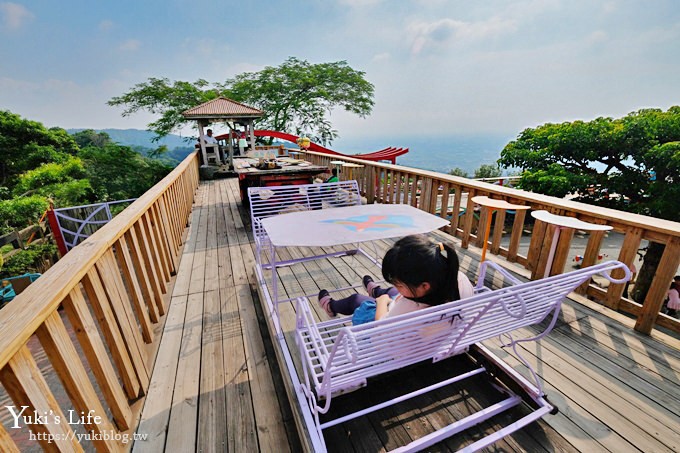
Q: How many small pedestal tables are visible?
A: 4